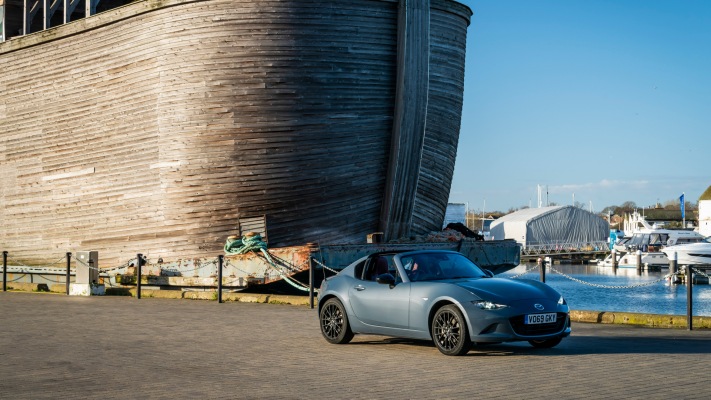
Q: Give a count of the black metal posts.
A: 7